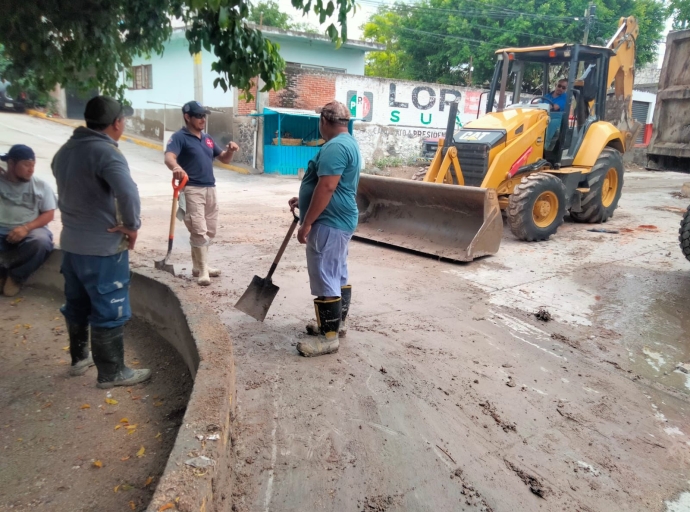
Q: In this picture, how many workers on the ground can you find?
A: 4